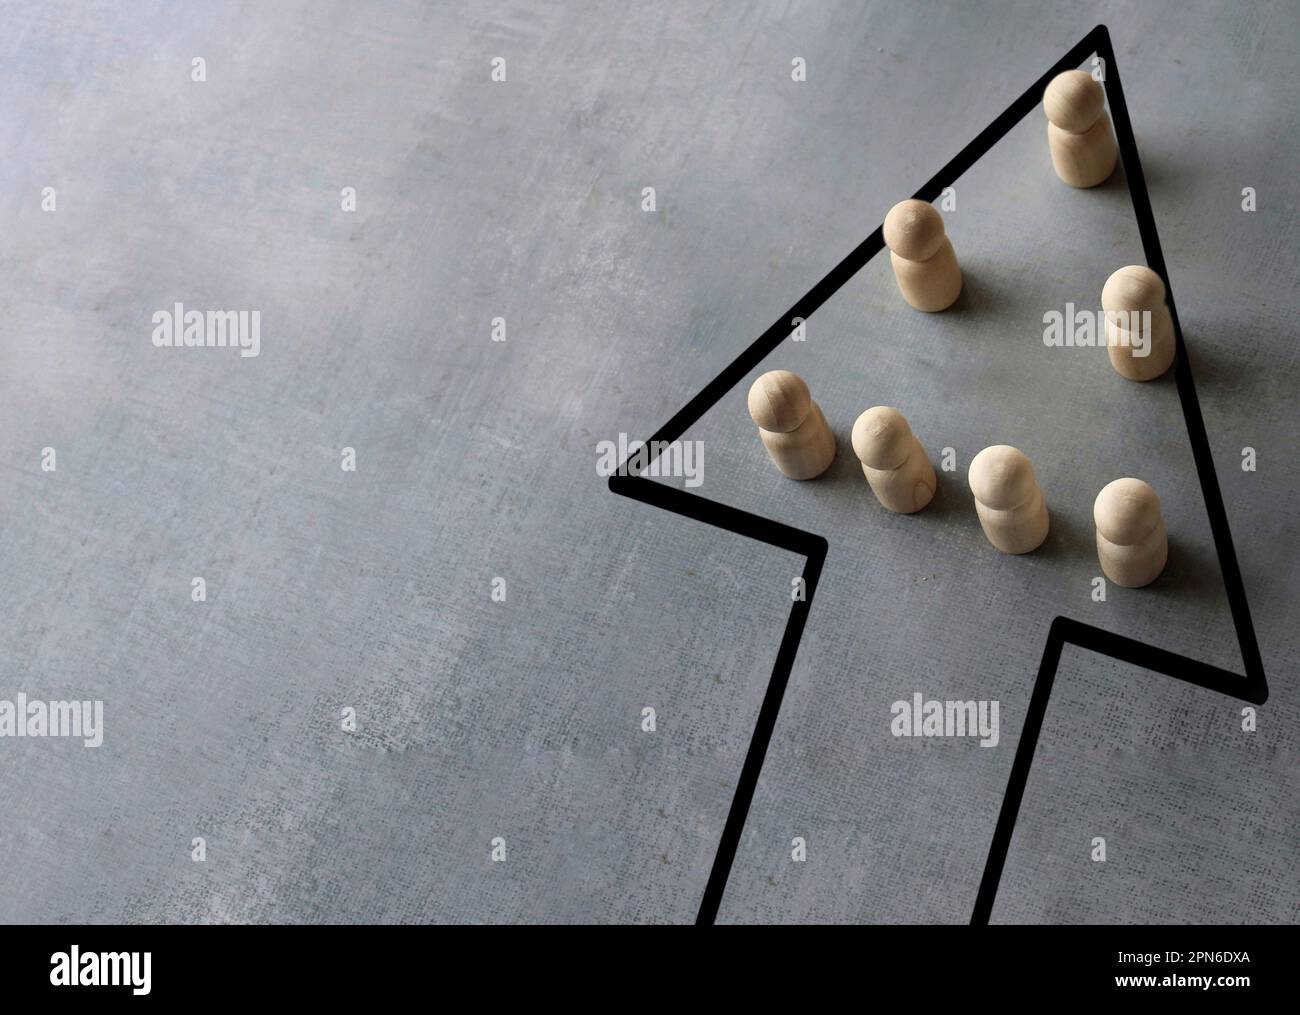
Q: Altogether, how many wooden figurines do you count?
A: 7